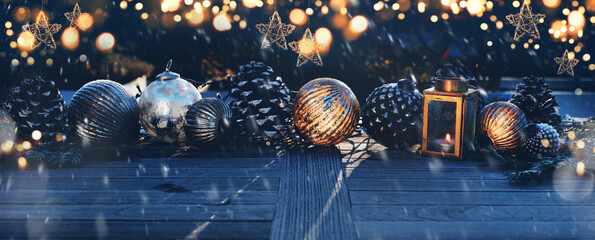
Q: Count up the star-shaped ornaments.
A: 6